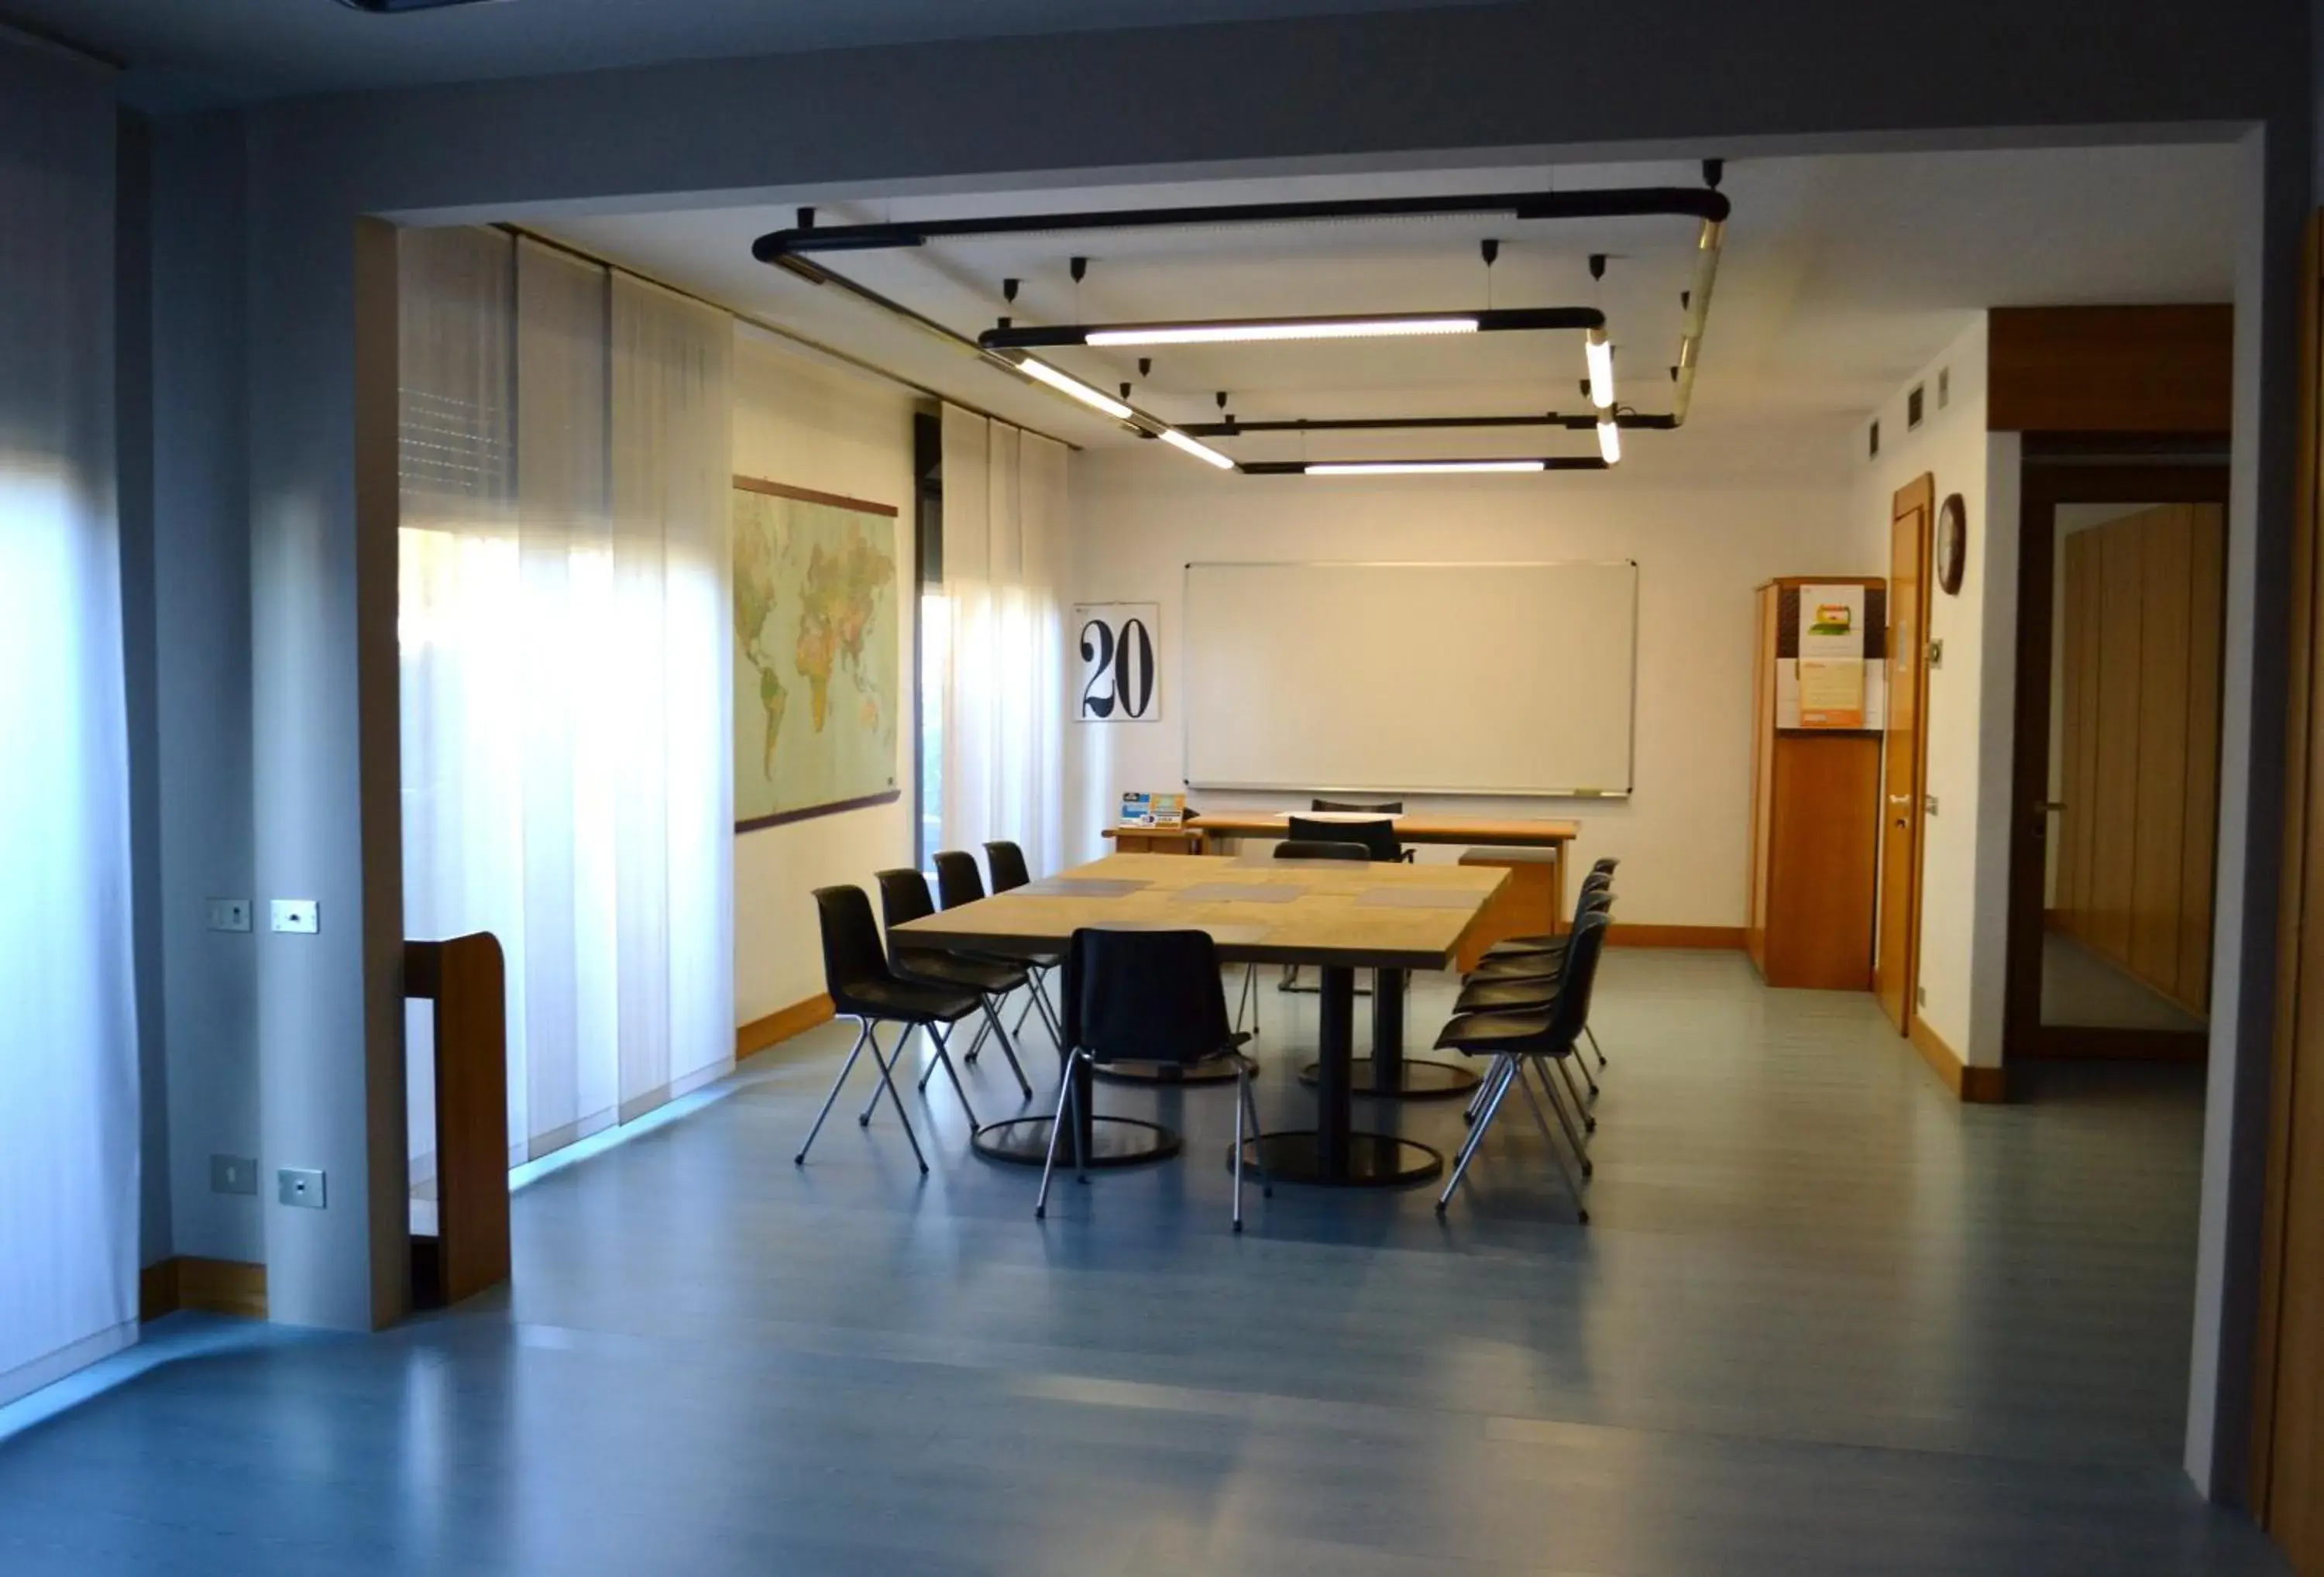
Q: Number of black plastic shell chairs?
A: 10